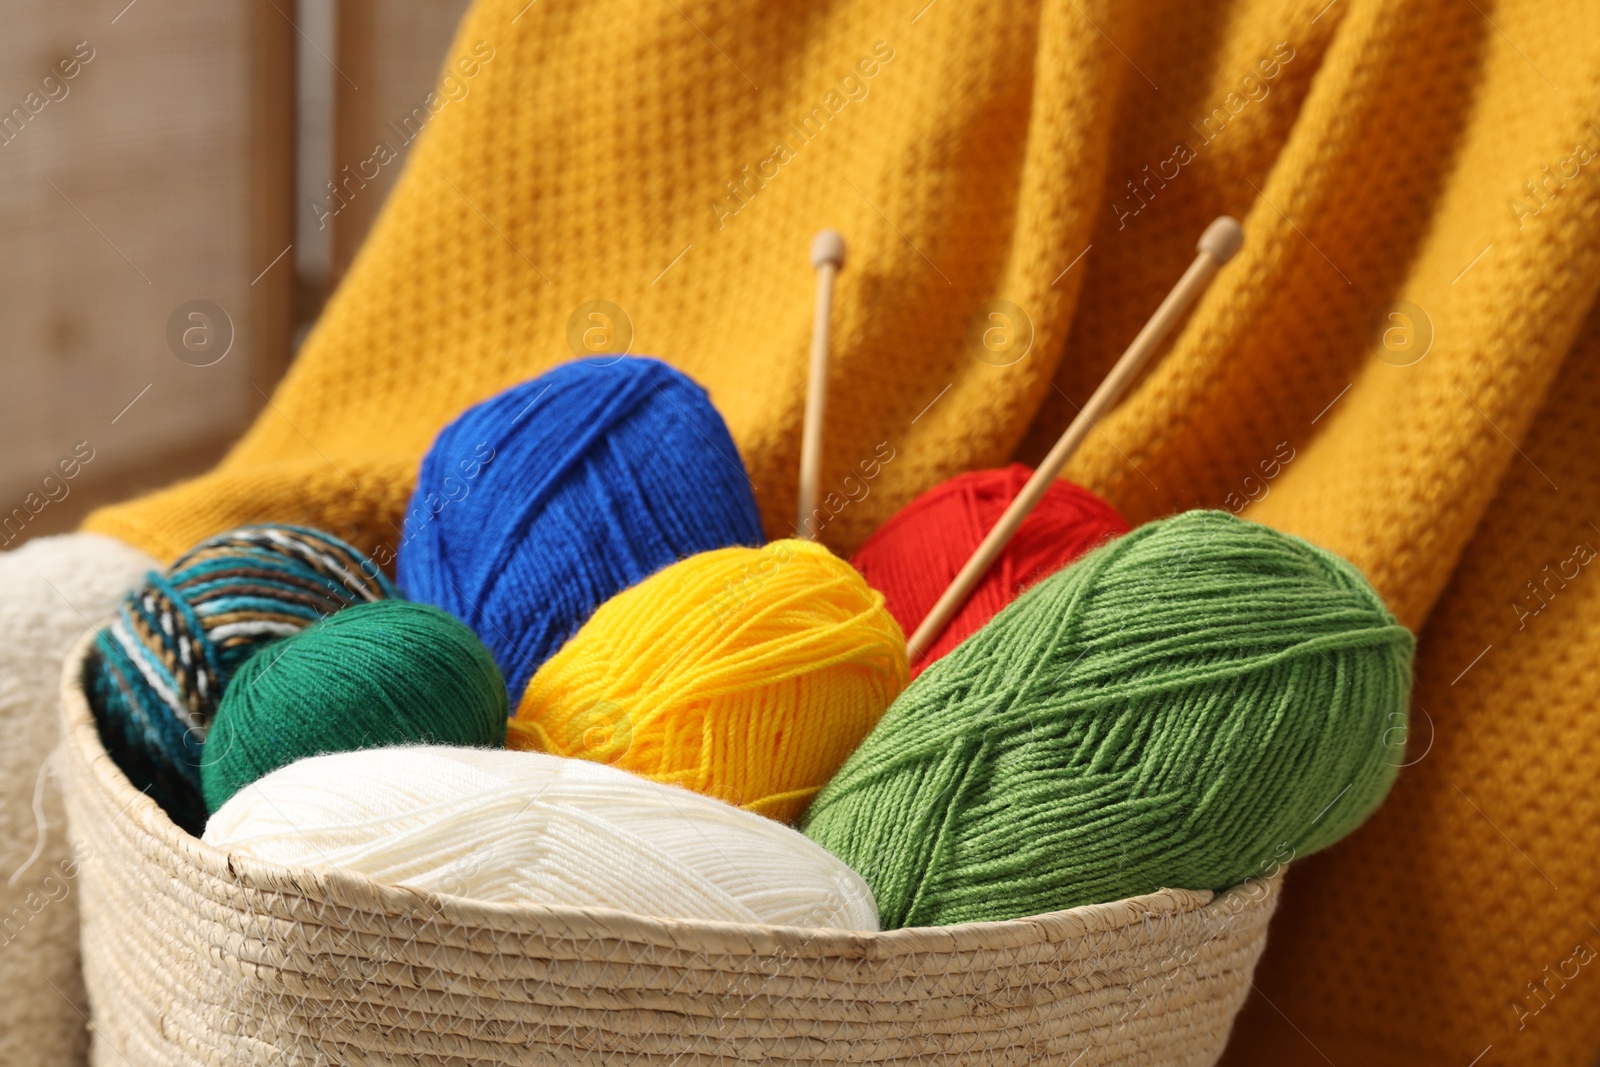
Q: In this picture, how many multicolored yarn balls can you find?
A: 1